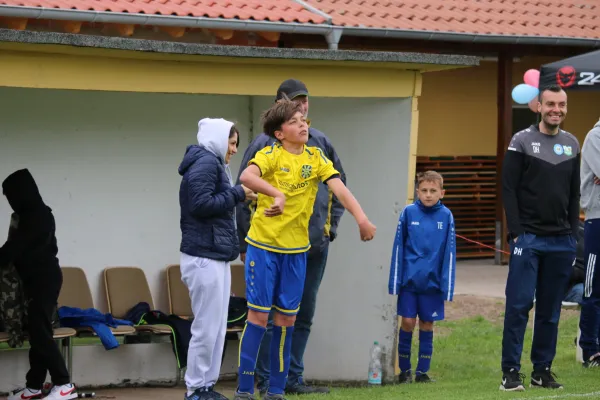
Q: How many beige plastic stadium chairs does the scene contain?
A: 4